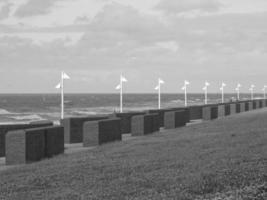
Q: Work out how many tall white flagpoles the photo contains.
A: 9